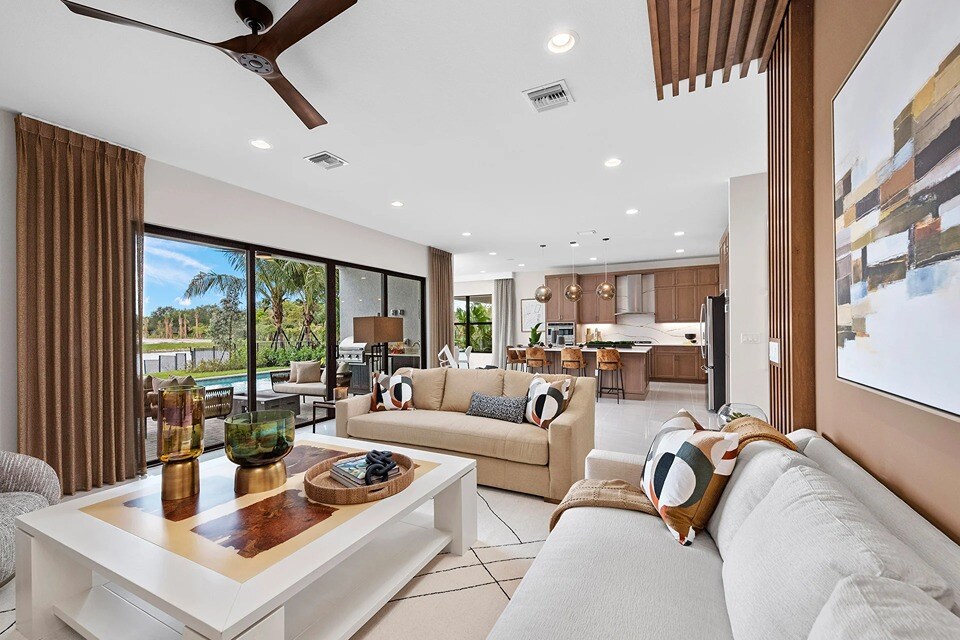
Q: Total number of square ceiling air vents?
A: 2